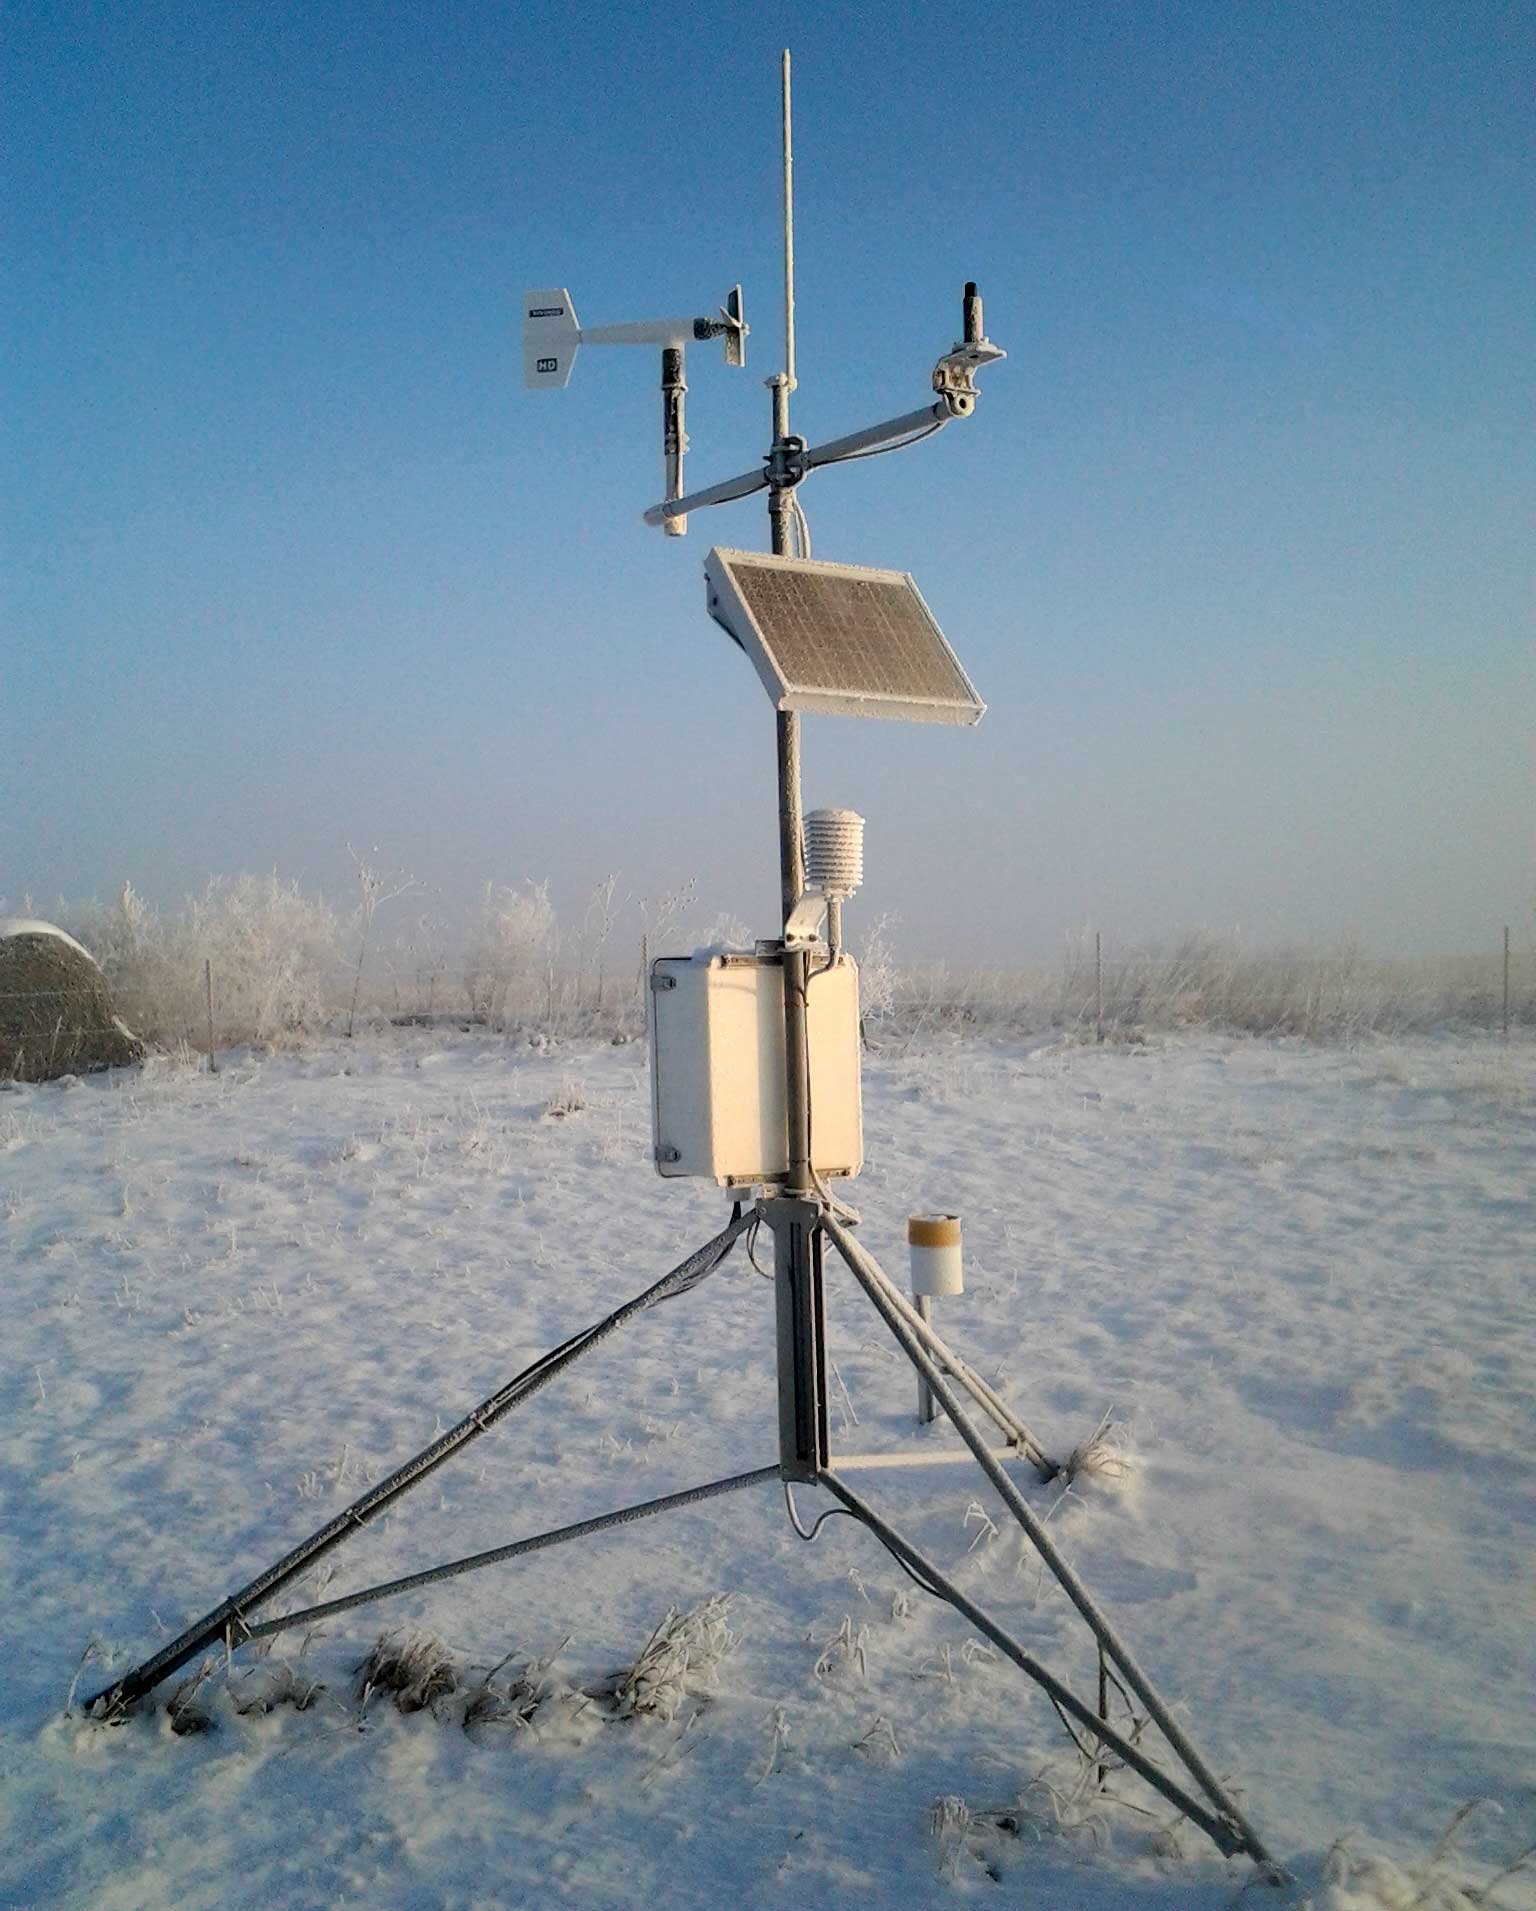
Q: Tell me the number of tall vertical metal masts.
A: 1